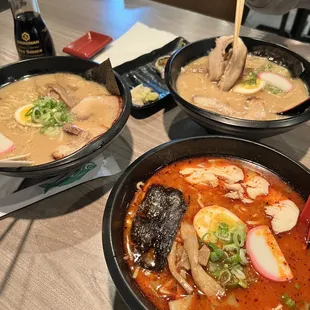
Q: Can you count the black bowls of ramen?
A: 3